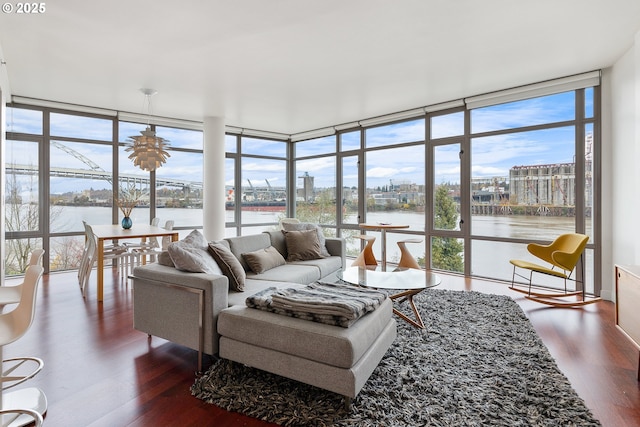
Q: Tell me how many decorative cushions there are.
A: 5